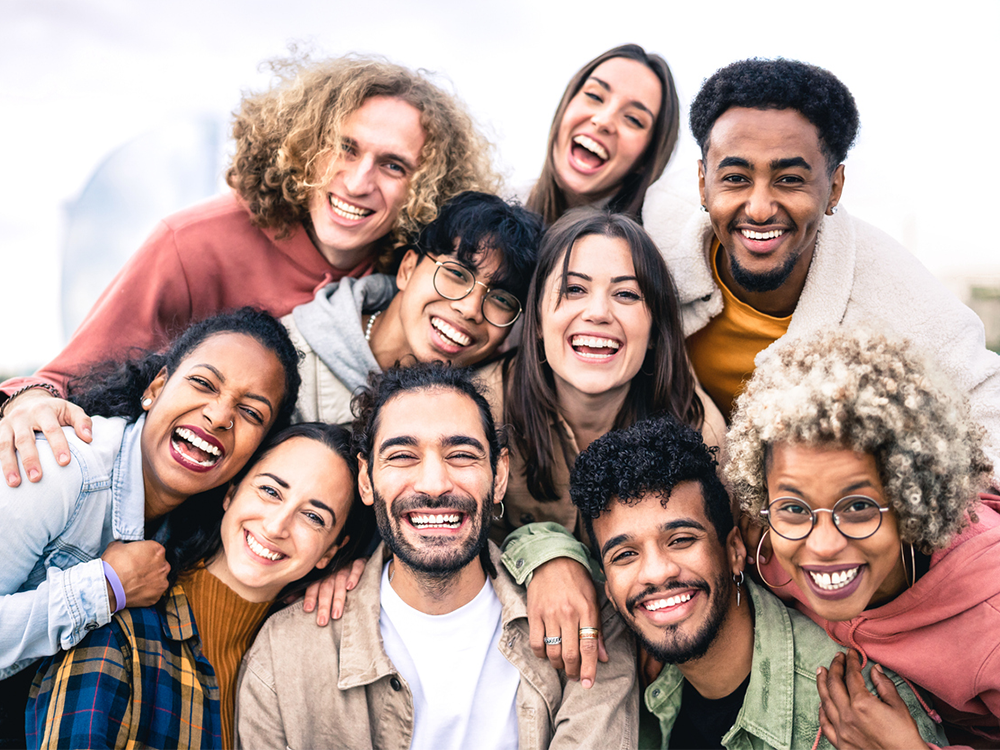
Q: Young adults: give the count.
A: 10